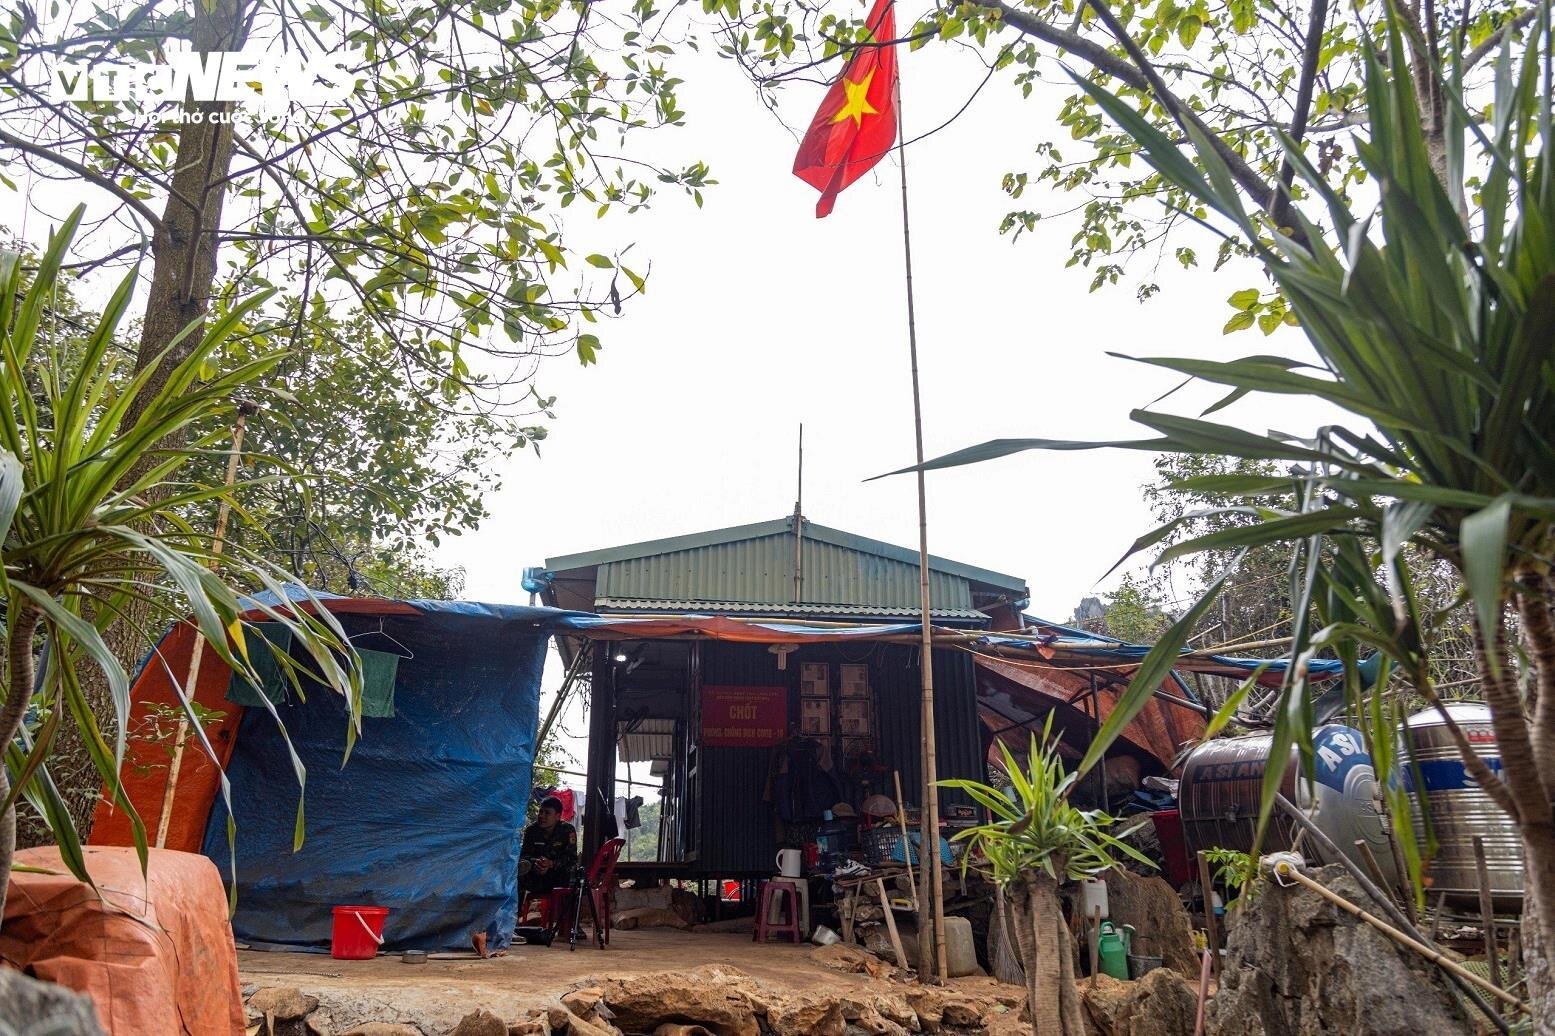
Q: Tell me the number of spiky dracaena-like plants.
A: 3